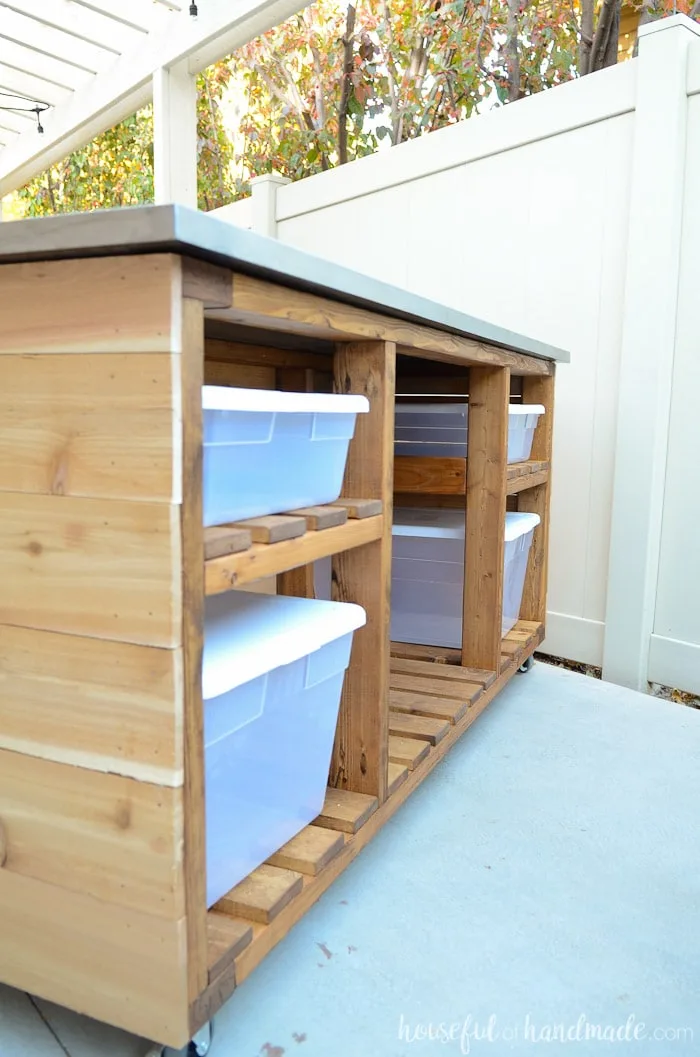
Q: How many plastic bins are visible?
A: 4